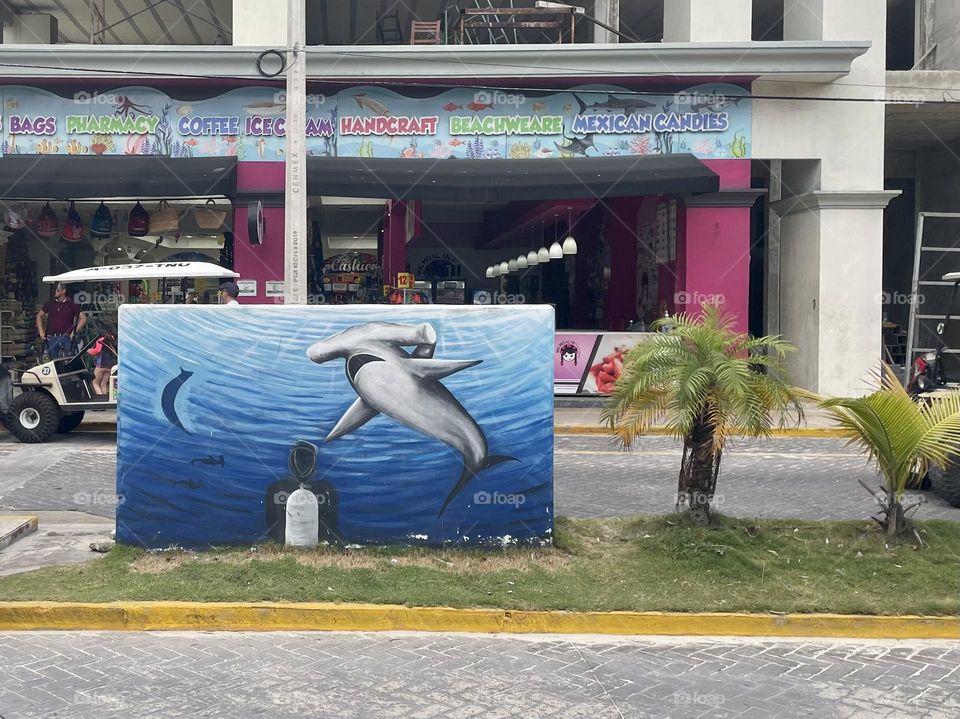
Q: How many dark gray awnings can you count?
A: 2